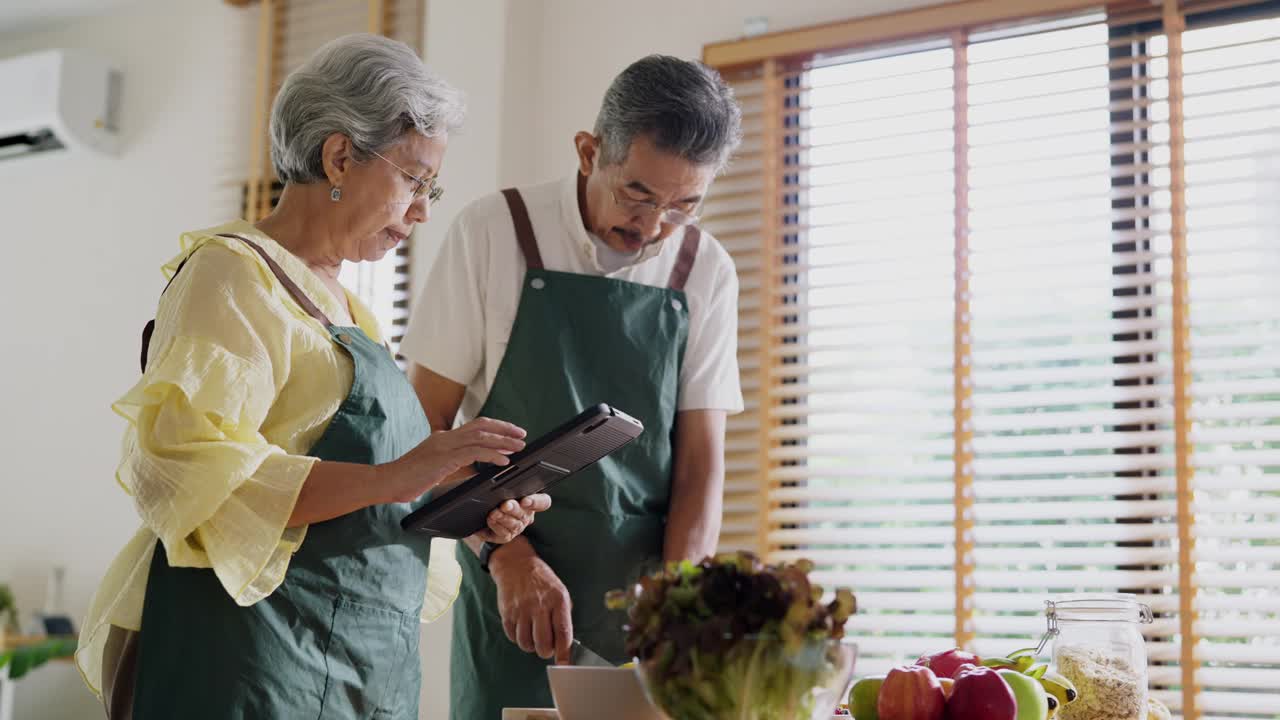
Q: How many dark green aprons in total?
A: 2